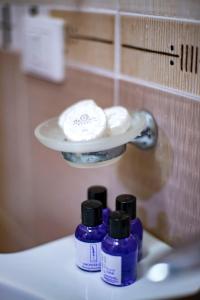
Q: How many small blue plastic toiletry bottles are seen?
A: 4